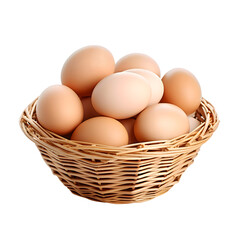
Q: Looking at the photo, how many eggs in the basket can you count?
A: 11